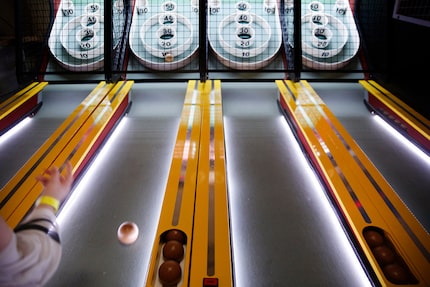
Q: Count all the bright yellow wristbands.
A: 1